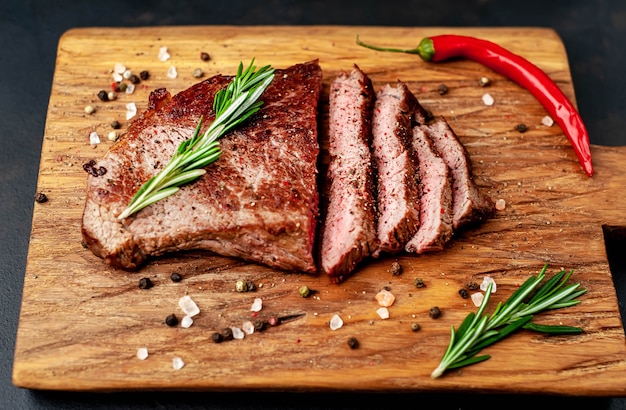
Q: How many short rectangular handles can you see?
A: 1